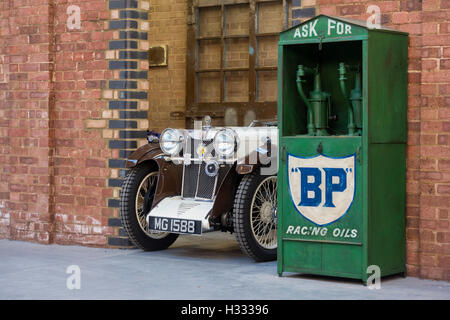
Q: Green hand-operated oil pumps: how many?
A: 2